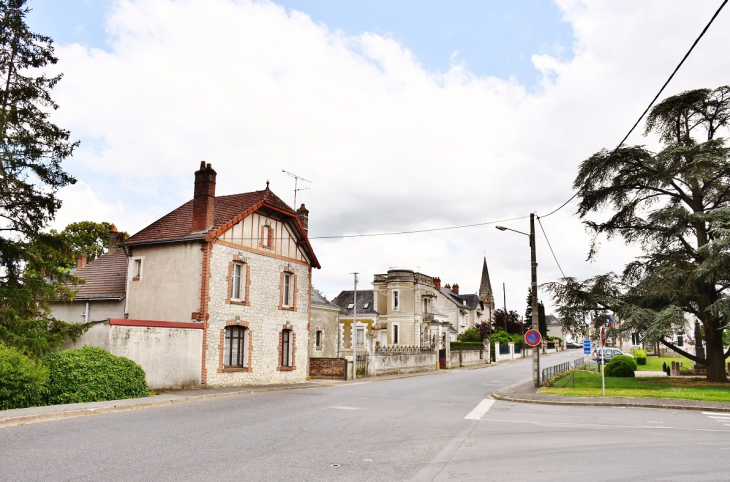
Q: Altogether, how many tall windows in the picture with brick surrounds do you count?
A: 4